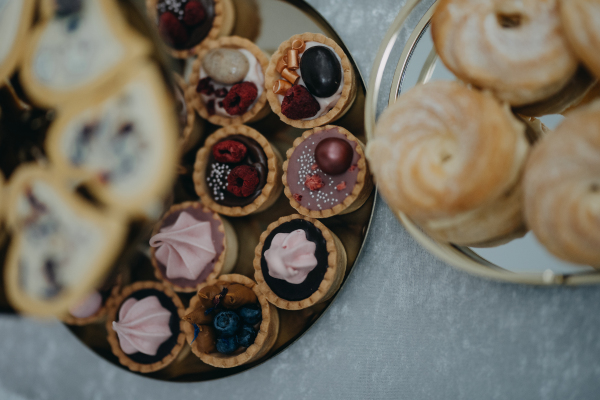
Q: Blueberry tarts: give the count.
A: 1